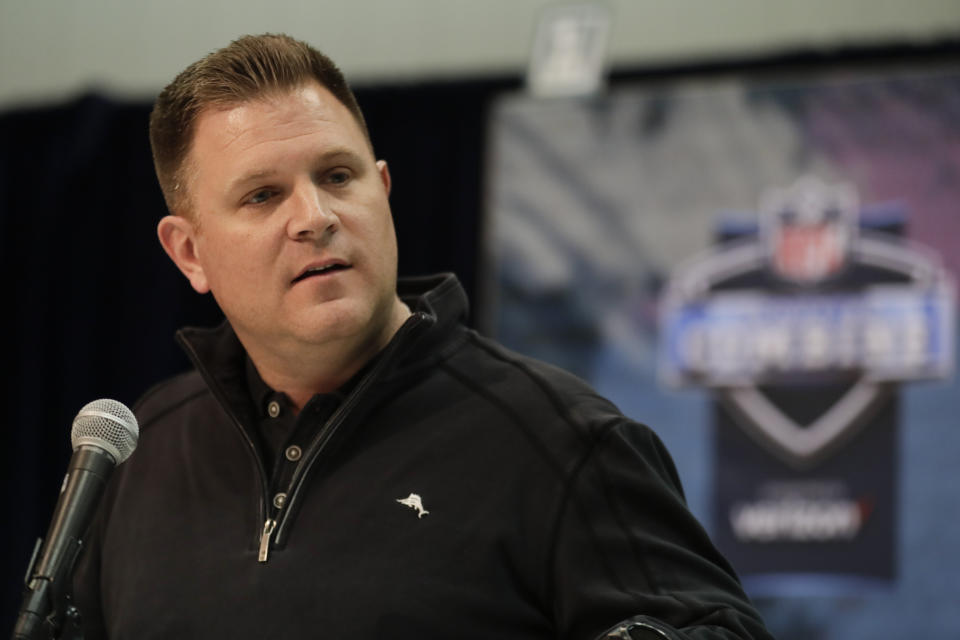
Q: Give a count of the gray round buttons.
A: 3